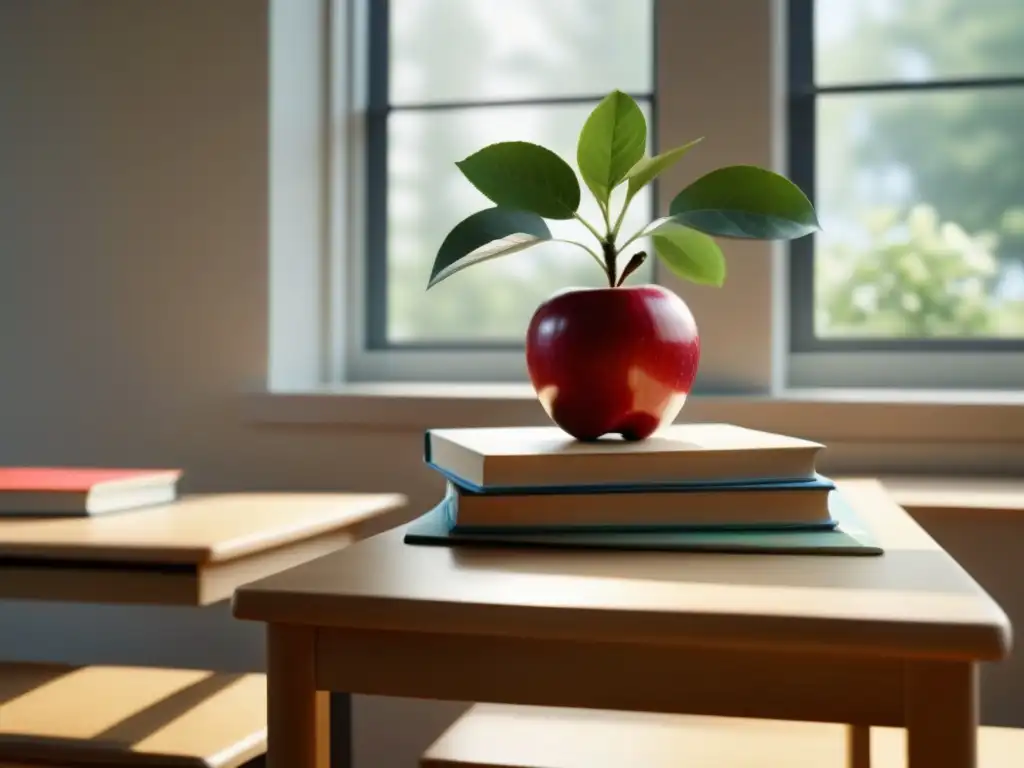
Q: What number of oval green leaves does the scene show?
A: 6